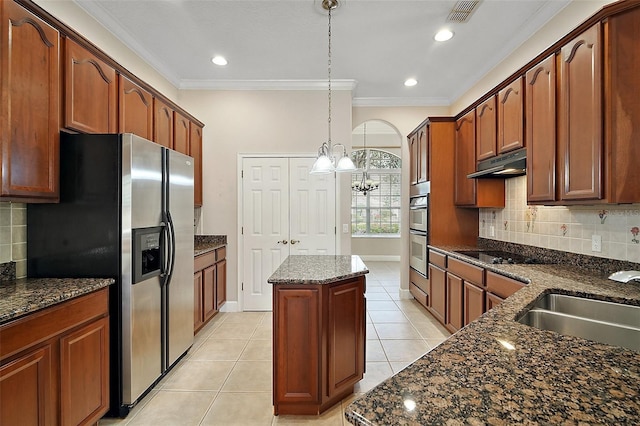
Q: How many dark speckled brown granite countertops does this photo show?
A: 4